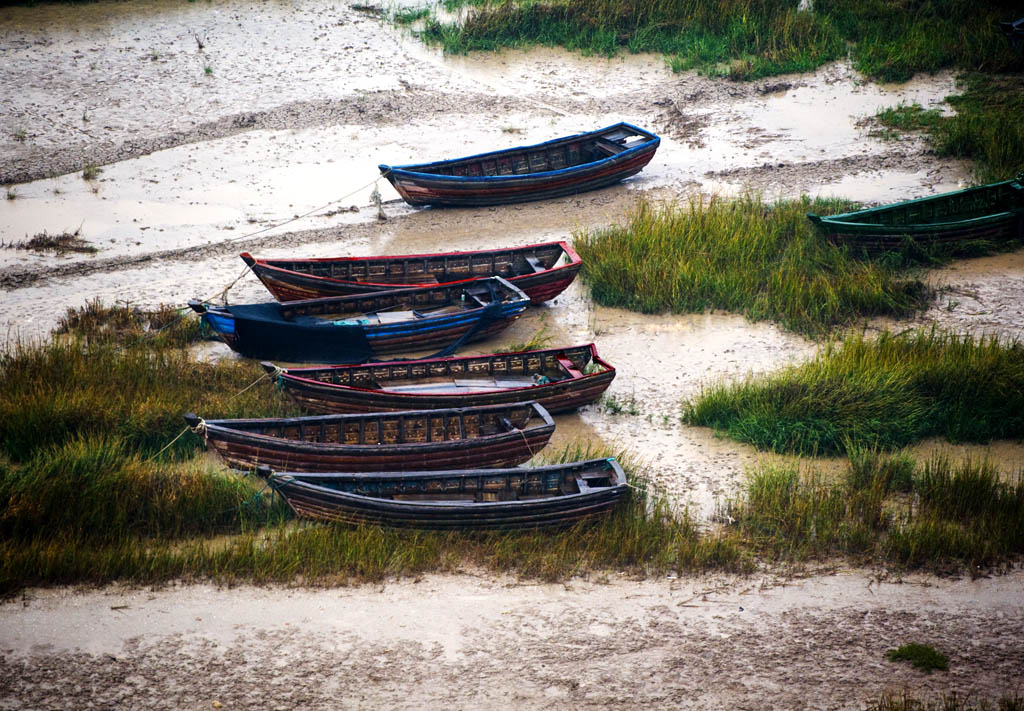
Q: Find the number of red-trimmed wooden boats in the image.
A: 2